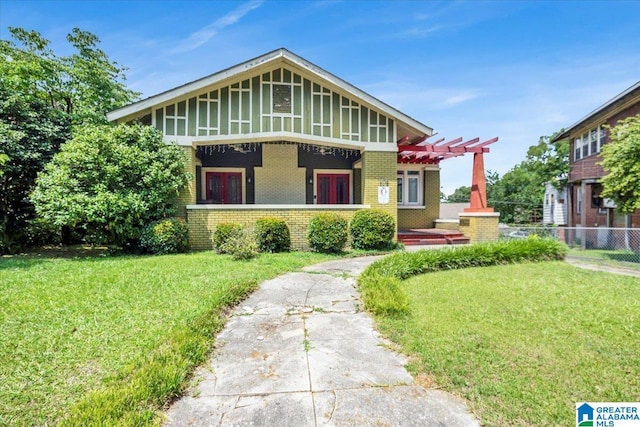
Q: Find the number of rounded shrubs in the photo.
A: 5